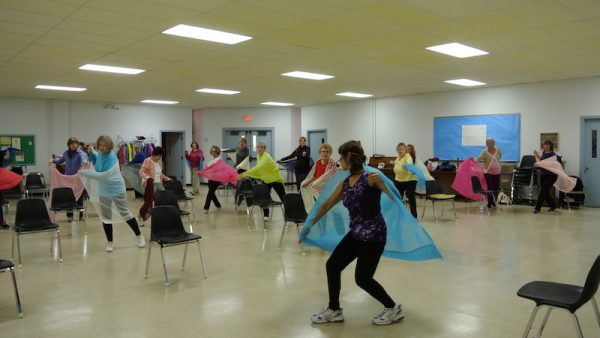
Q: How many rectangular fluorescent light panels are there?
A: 10